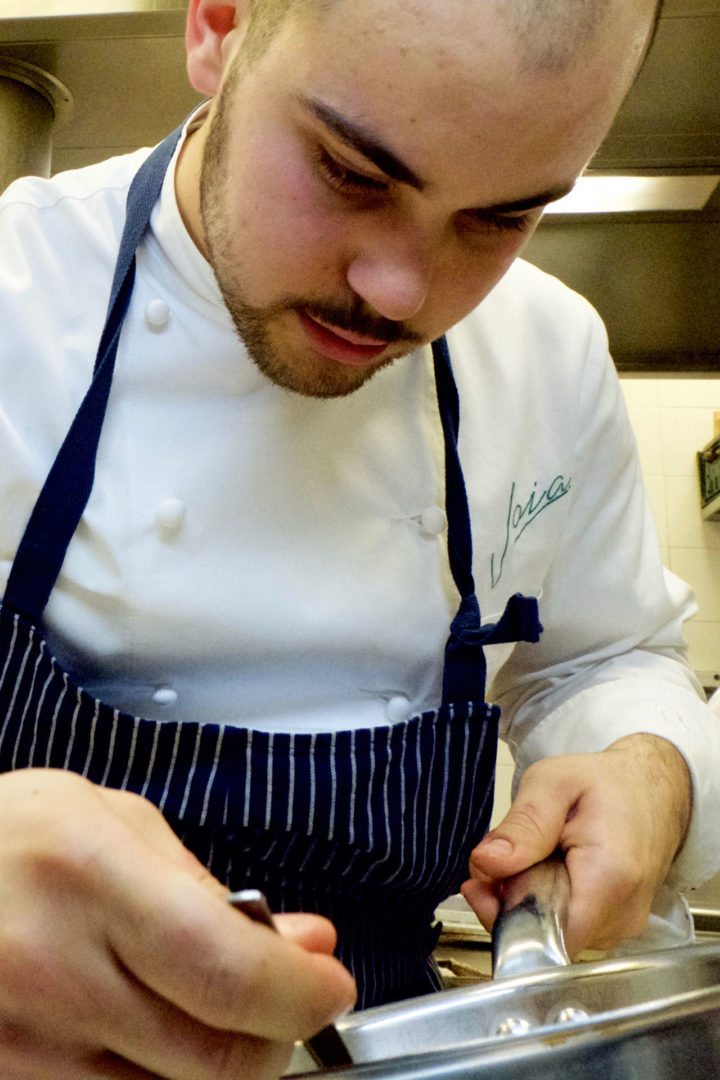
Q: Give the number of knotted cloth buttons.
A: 5